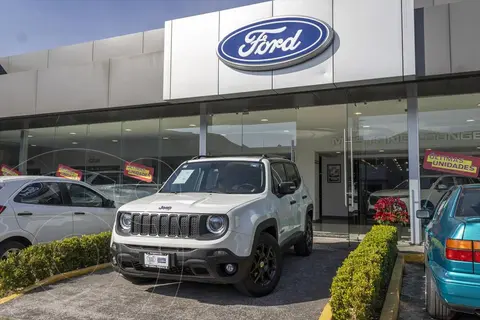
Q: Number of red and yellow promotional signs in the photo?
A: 4